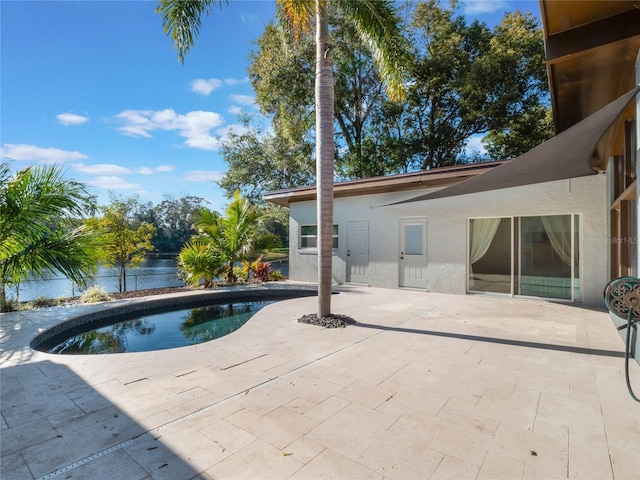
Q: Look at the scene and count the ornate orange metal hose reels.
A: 0